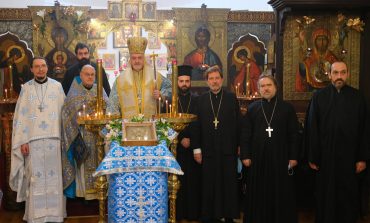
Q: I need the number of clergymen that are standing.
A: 8